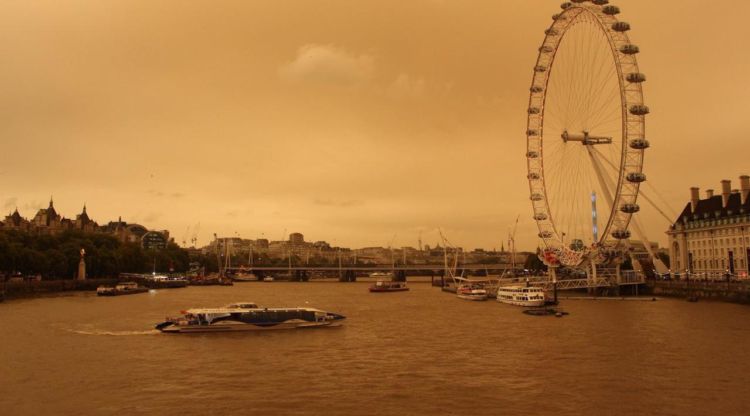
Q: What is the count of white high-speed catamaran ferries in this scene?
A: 1